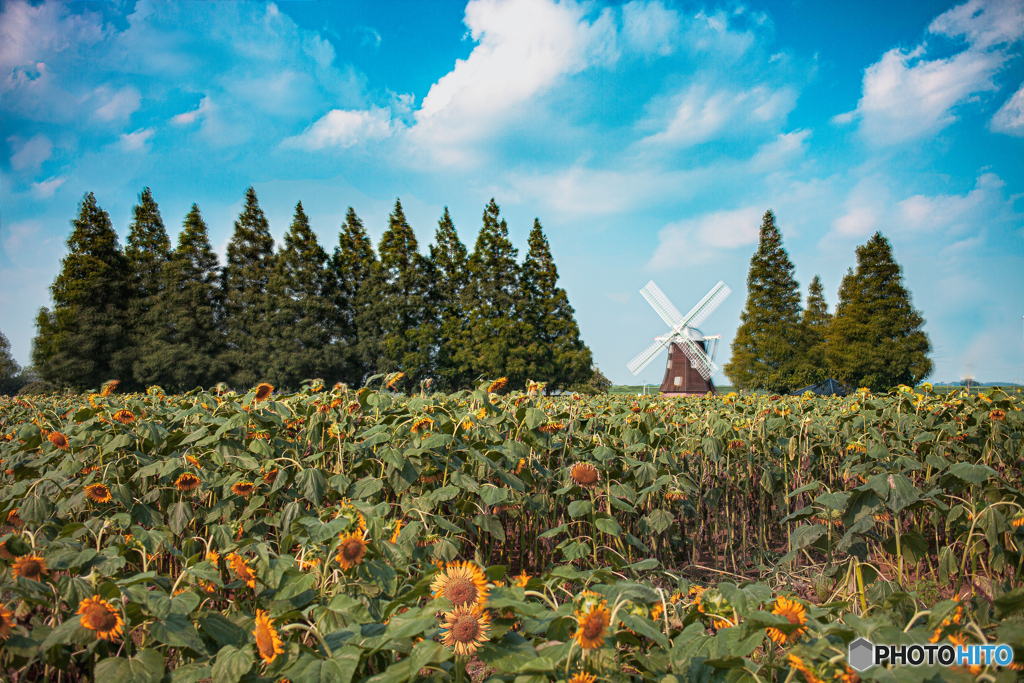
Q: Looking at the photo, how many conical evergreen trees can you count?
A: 13